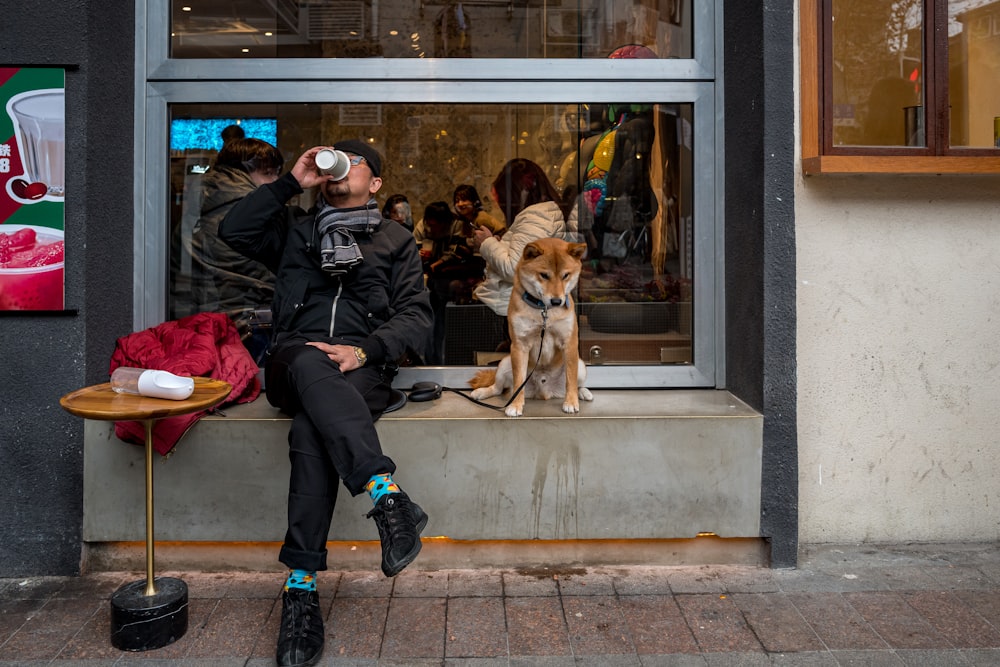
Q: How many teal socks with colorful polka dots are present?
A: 2